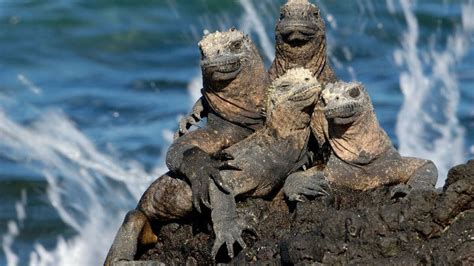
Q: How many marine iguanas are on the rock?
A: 4